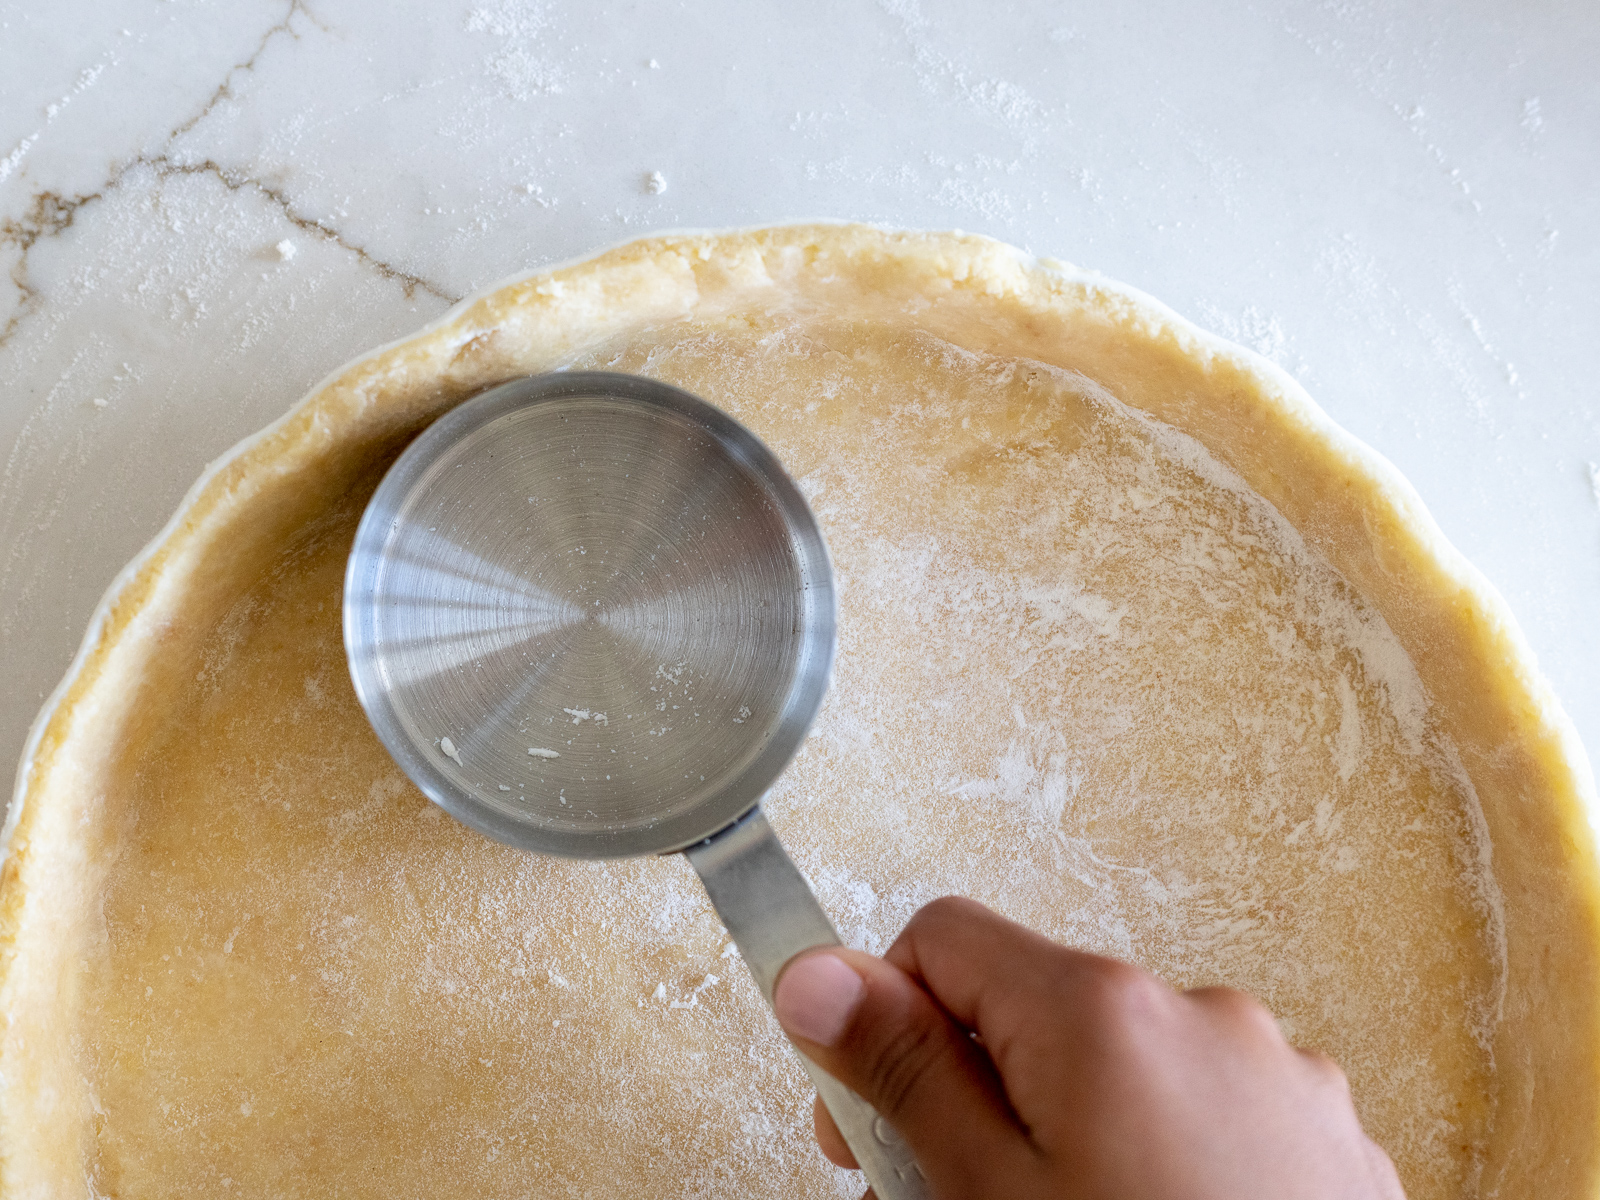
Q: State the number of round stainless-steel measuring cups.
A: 1